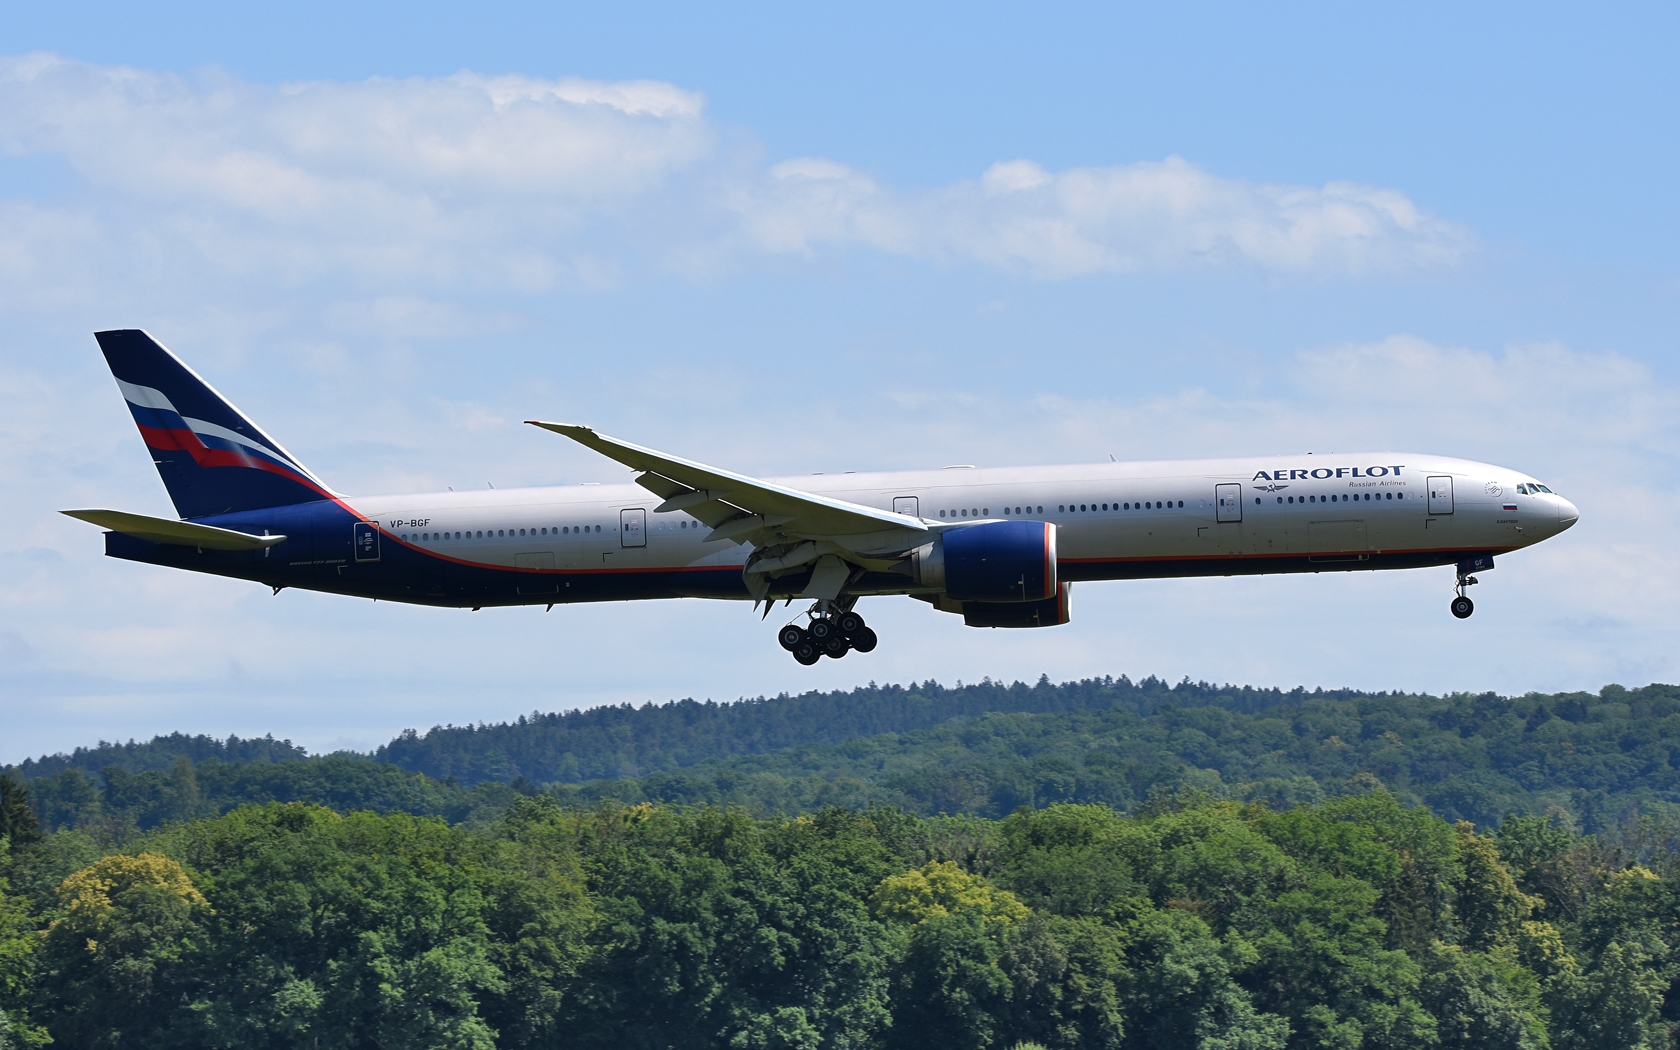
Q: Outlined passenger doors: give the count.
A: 5